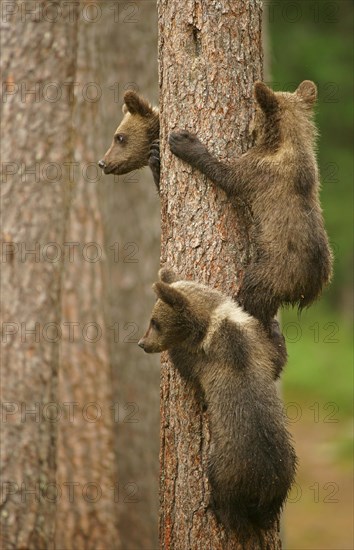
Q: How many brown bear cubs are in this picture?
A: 3